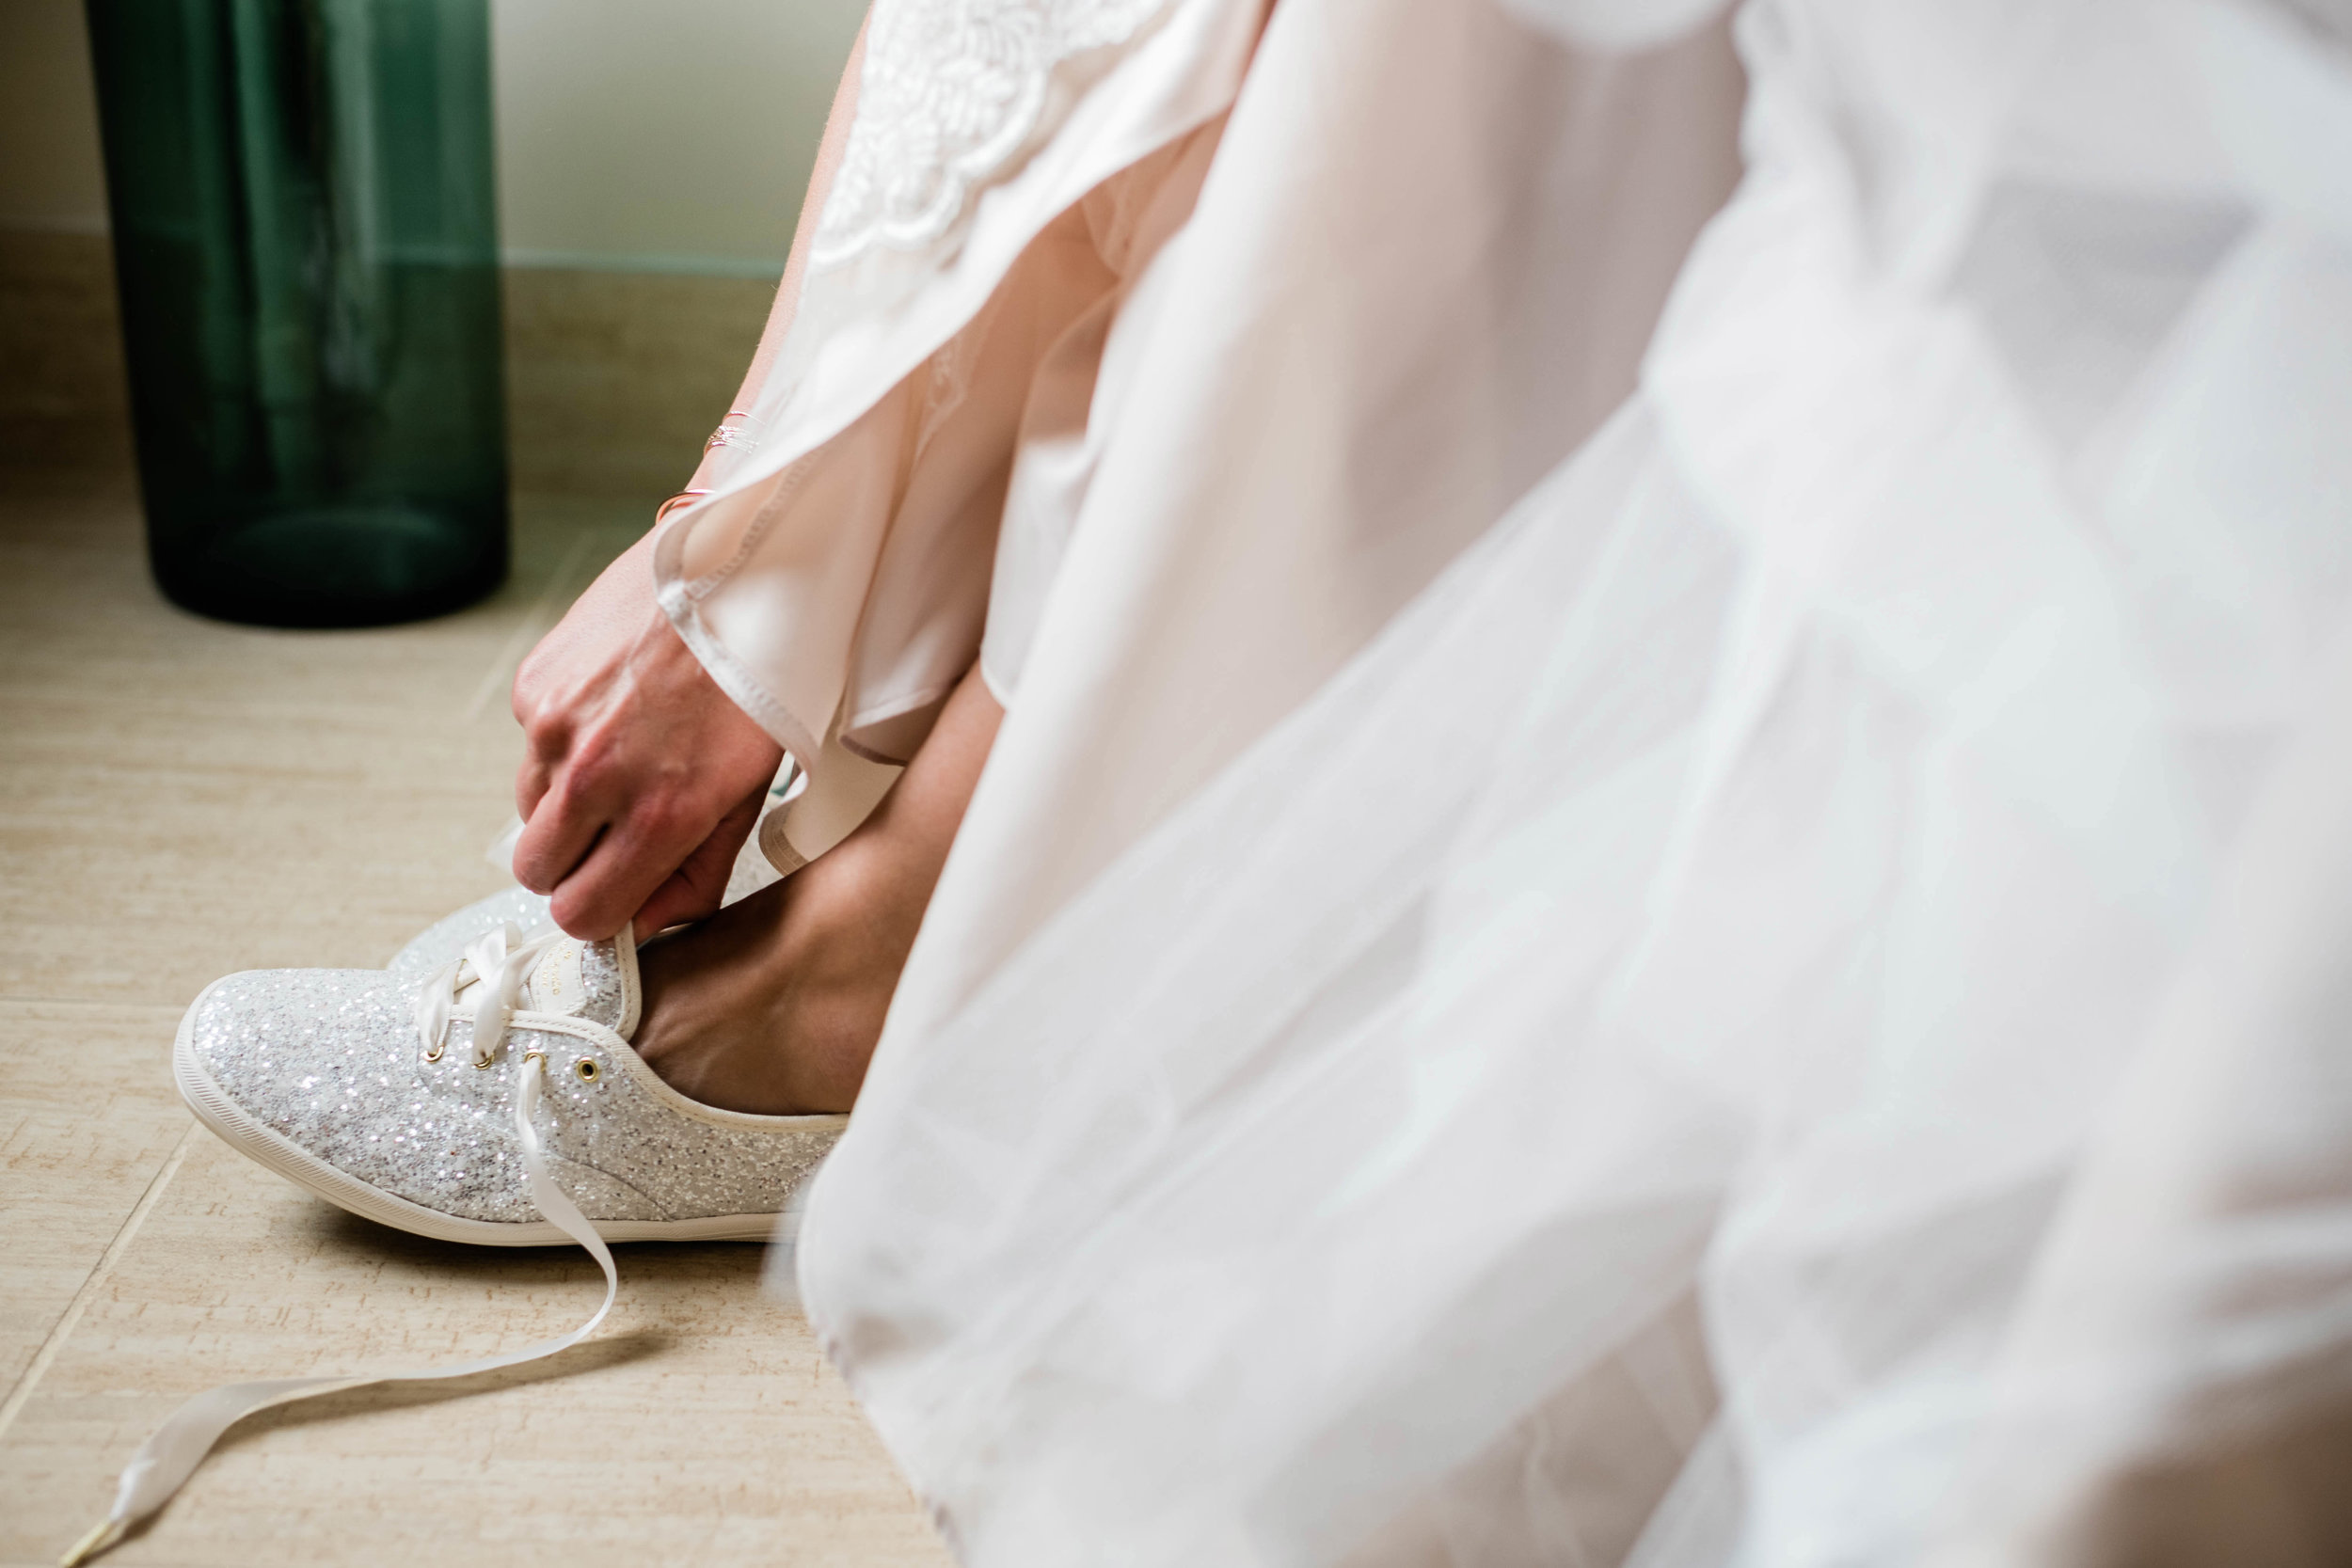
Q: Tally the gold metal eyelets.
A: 4